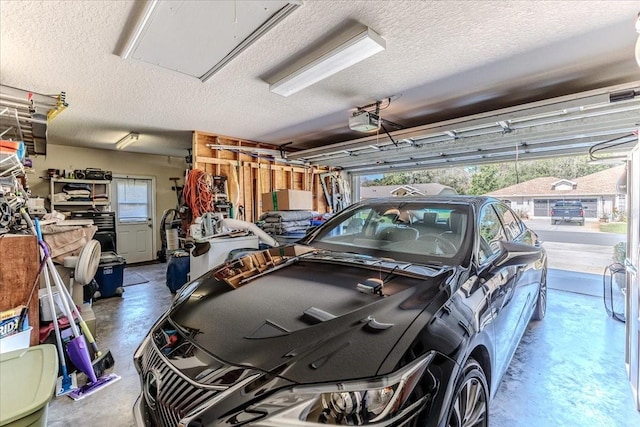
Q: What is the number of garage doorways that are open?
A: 1